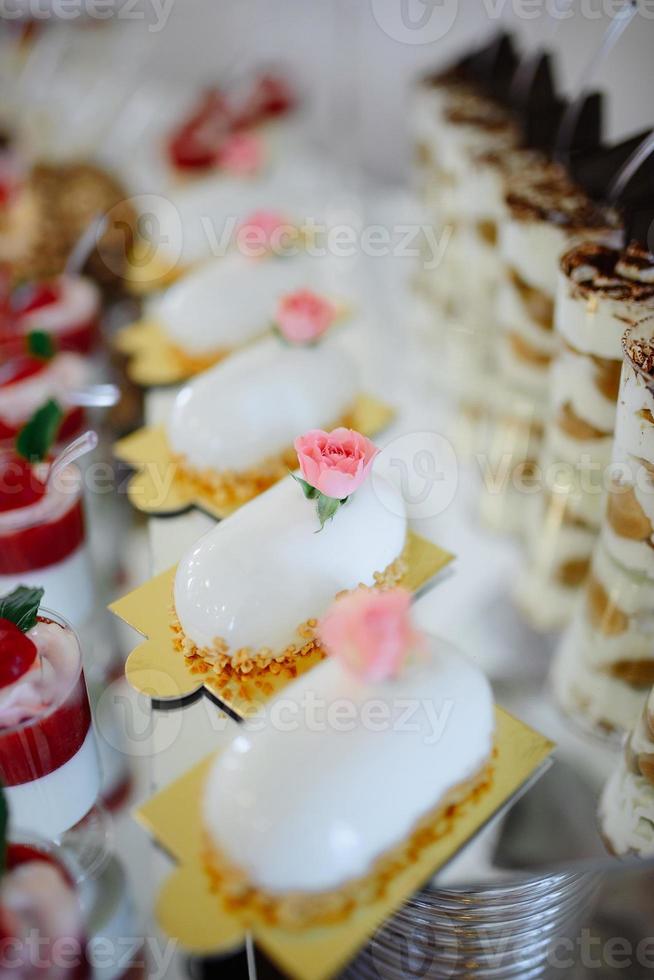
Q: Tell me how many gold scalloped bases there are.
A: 5